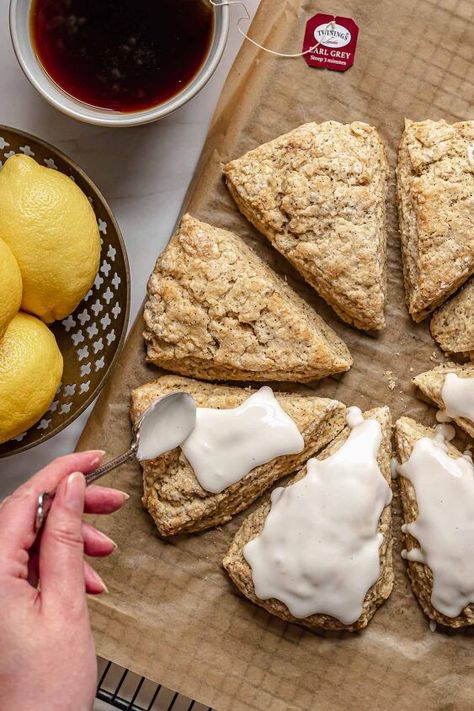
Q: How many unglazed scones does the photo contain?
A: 4